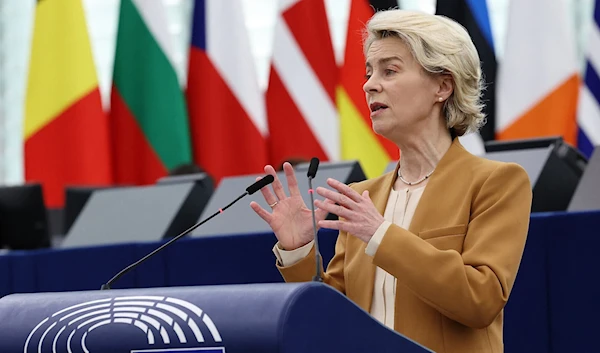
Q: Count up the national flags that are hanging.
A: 8